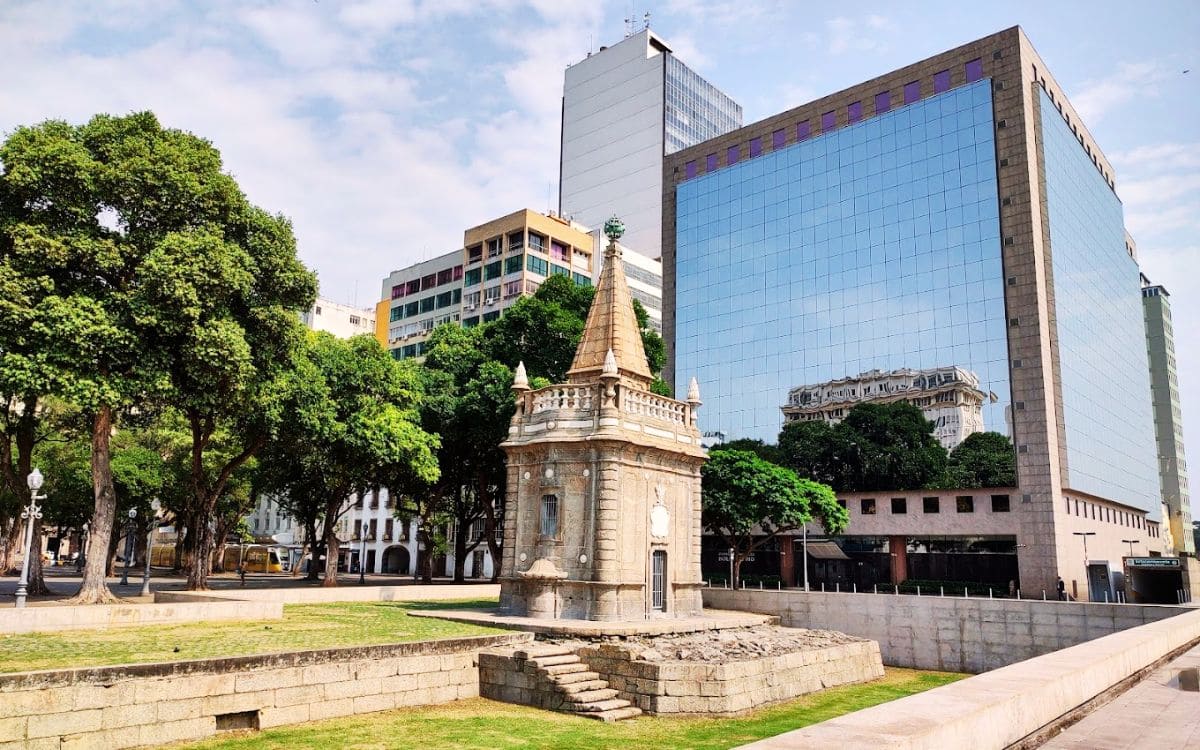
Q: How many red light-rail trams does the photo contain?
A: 0